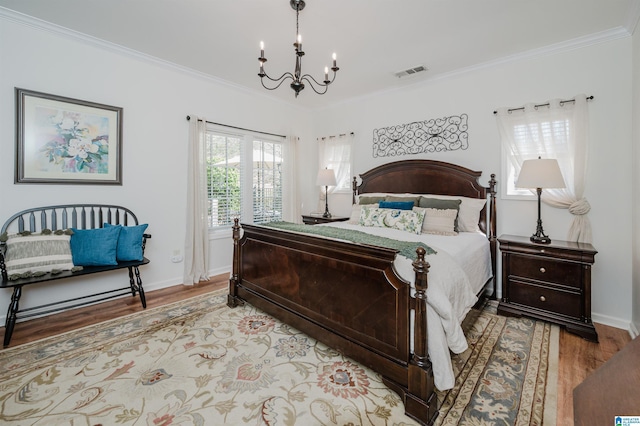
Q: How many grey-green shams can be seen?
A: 3